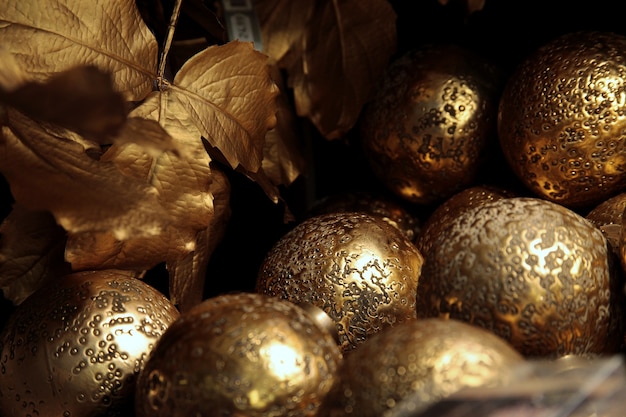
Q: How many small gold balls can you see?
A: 10